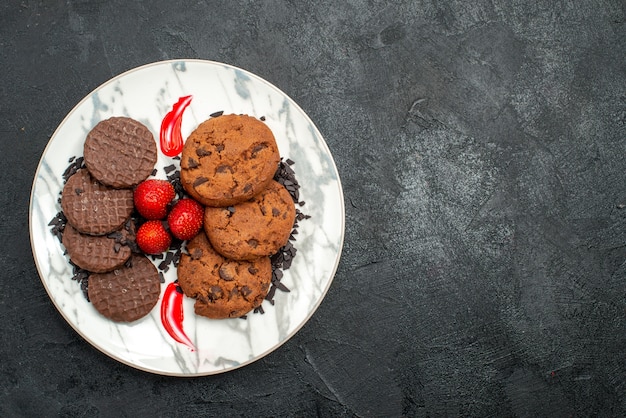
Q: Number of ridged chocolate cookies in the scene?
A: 4